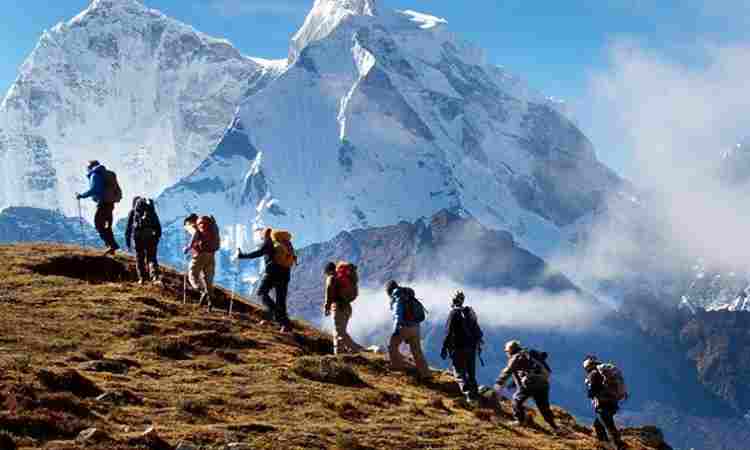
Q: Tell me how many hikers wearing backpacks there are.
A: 9